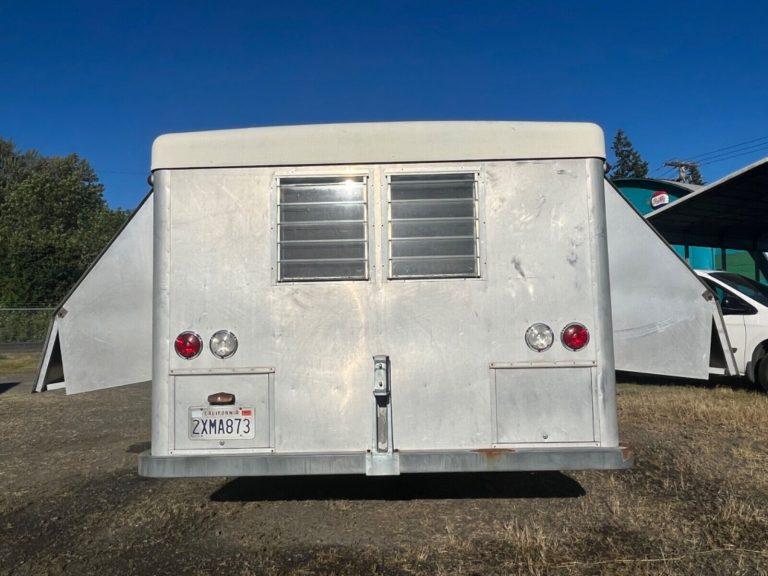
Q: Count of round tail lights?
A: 4